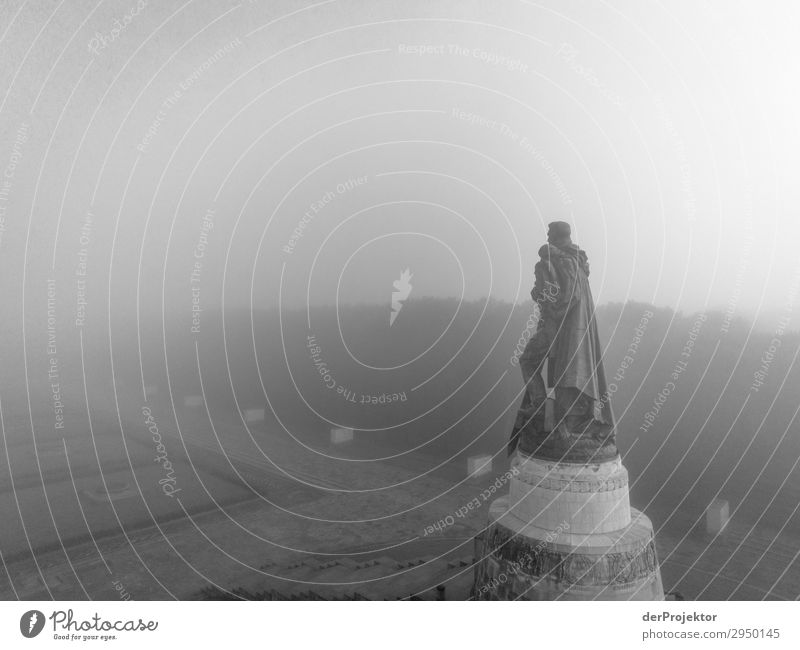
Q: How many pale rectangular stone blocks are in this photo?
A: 6